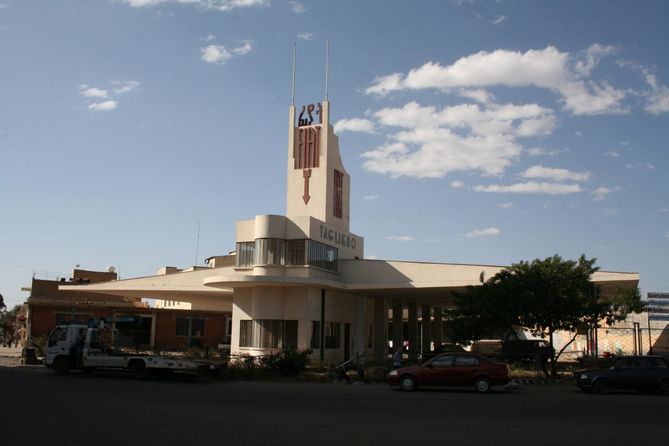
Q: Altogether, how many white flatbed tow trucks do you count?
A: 1